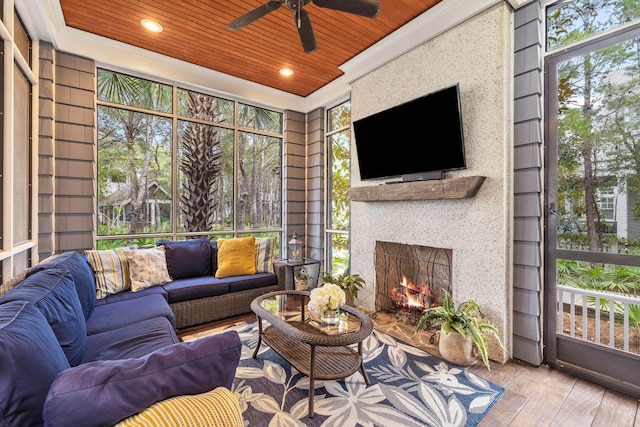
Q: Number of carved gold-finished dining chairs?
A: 0